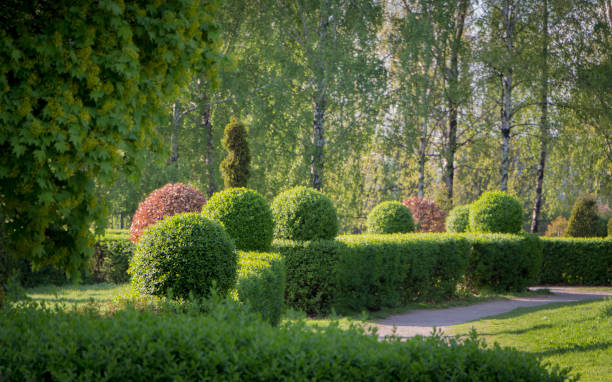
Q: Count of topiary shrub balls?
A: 8